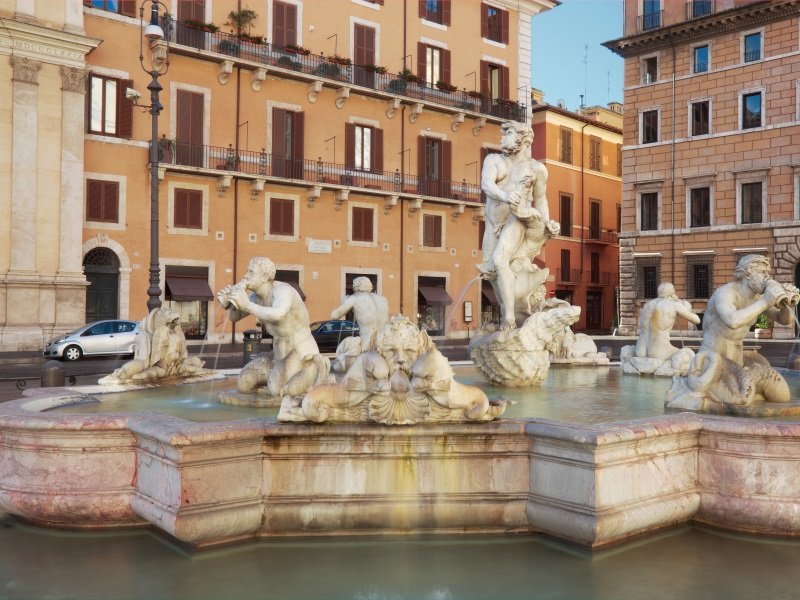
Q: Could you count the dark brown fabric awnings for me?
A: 4